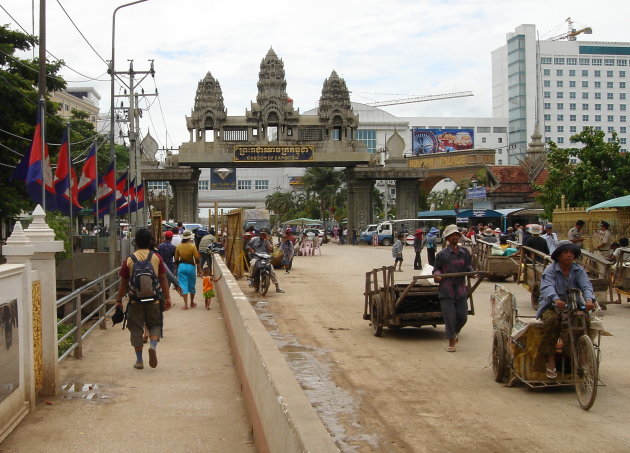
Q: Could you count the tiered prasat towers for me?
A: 3